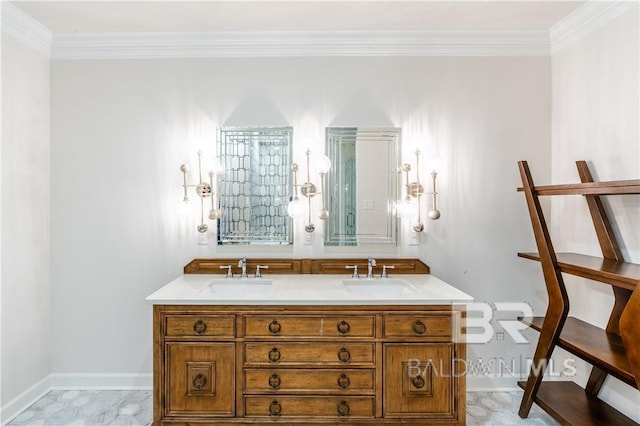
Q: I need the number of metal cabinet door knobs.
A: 12